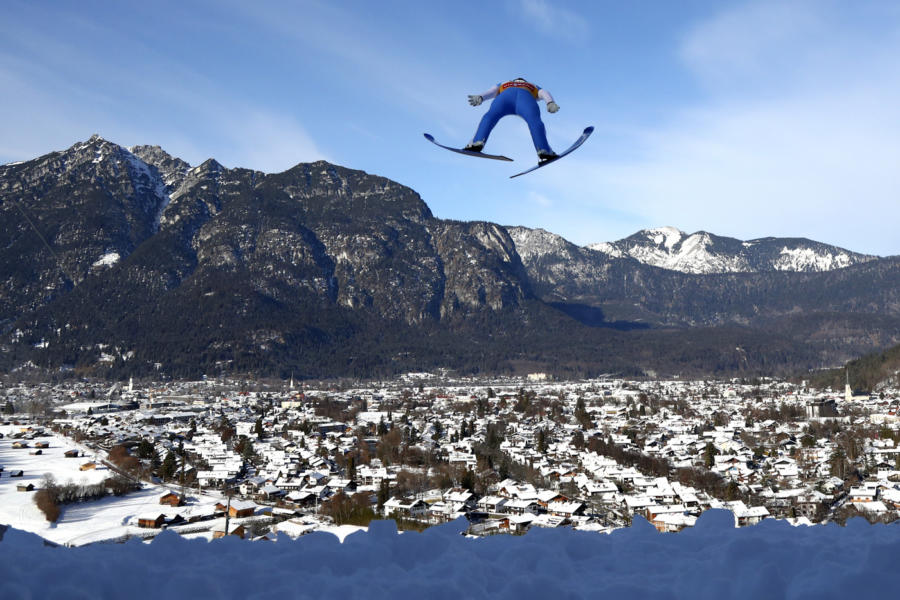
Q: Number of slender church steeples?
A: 3